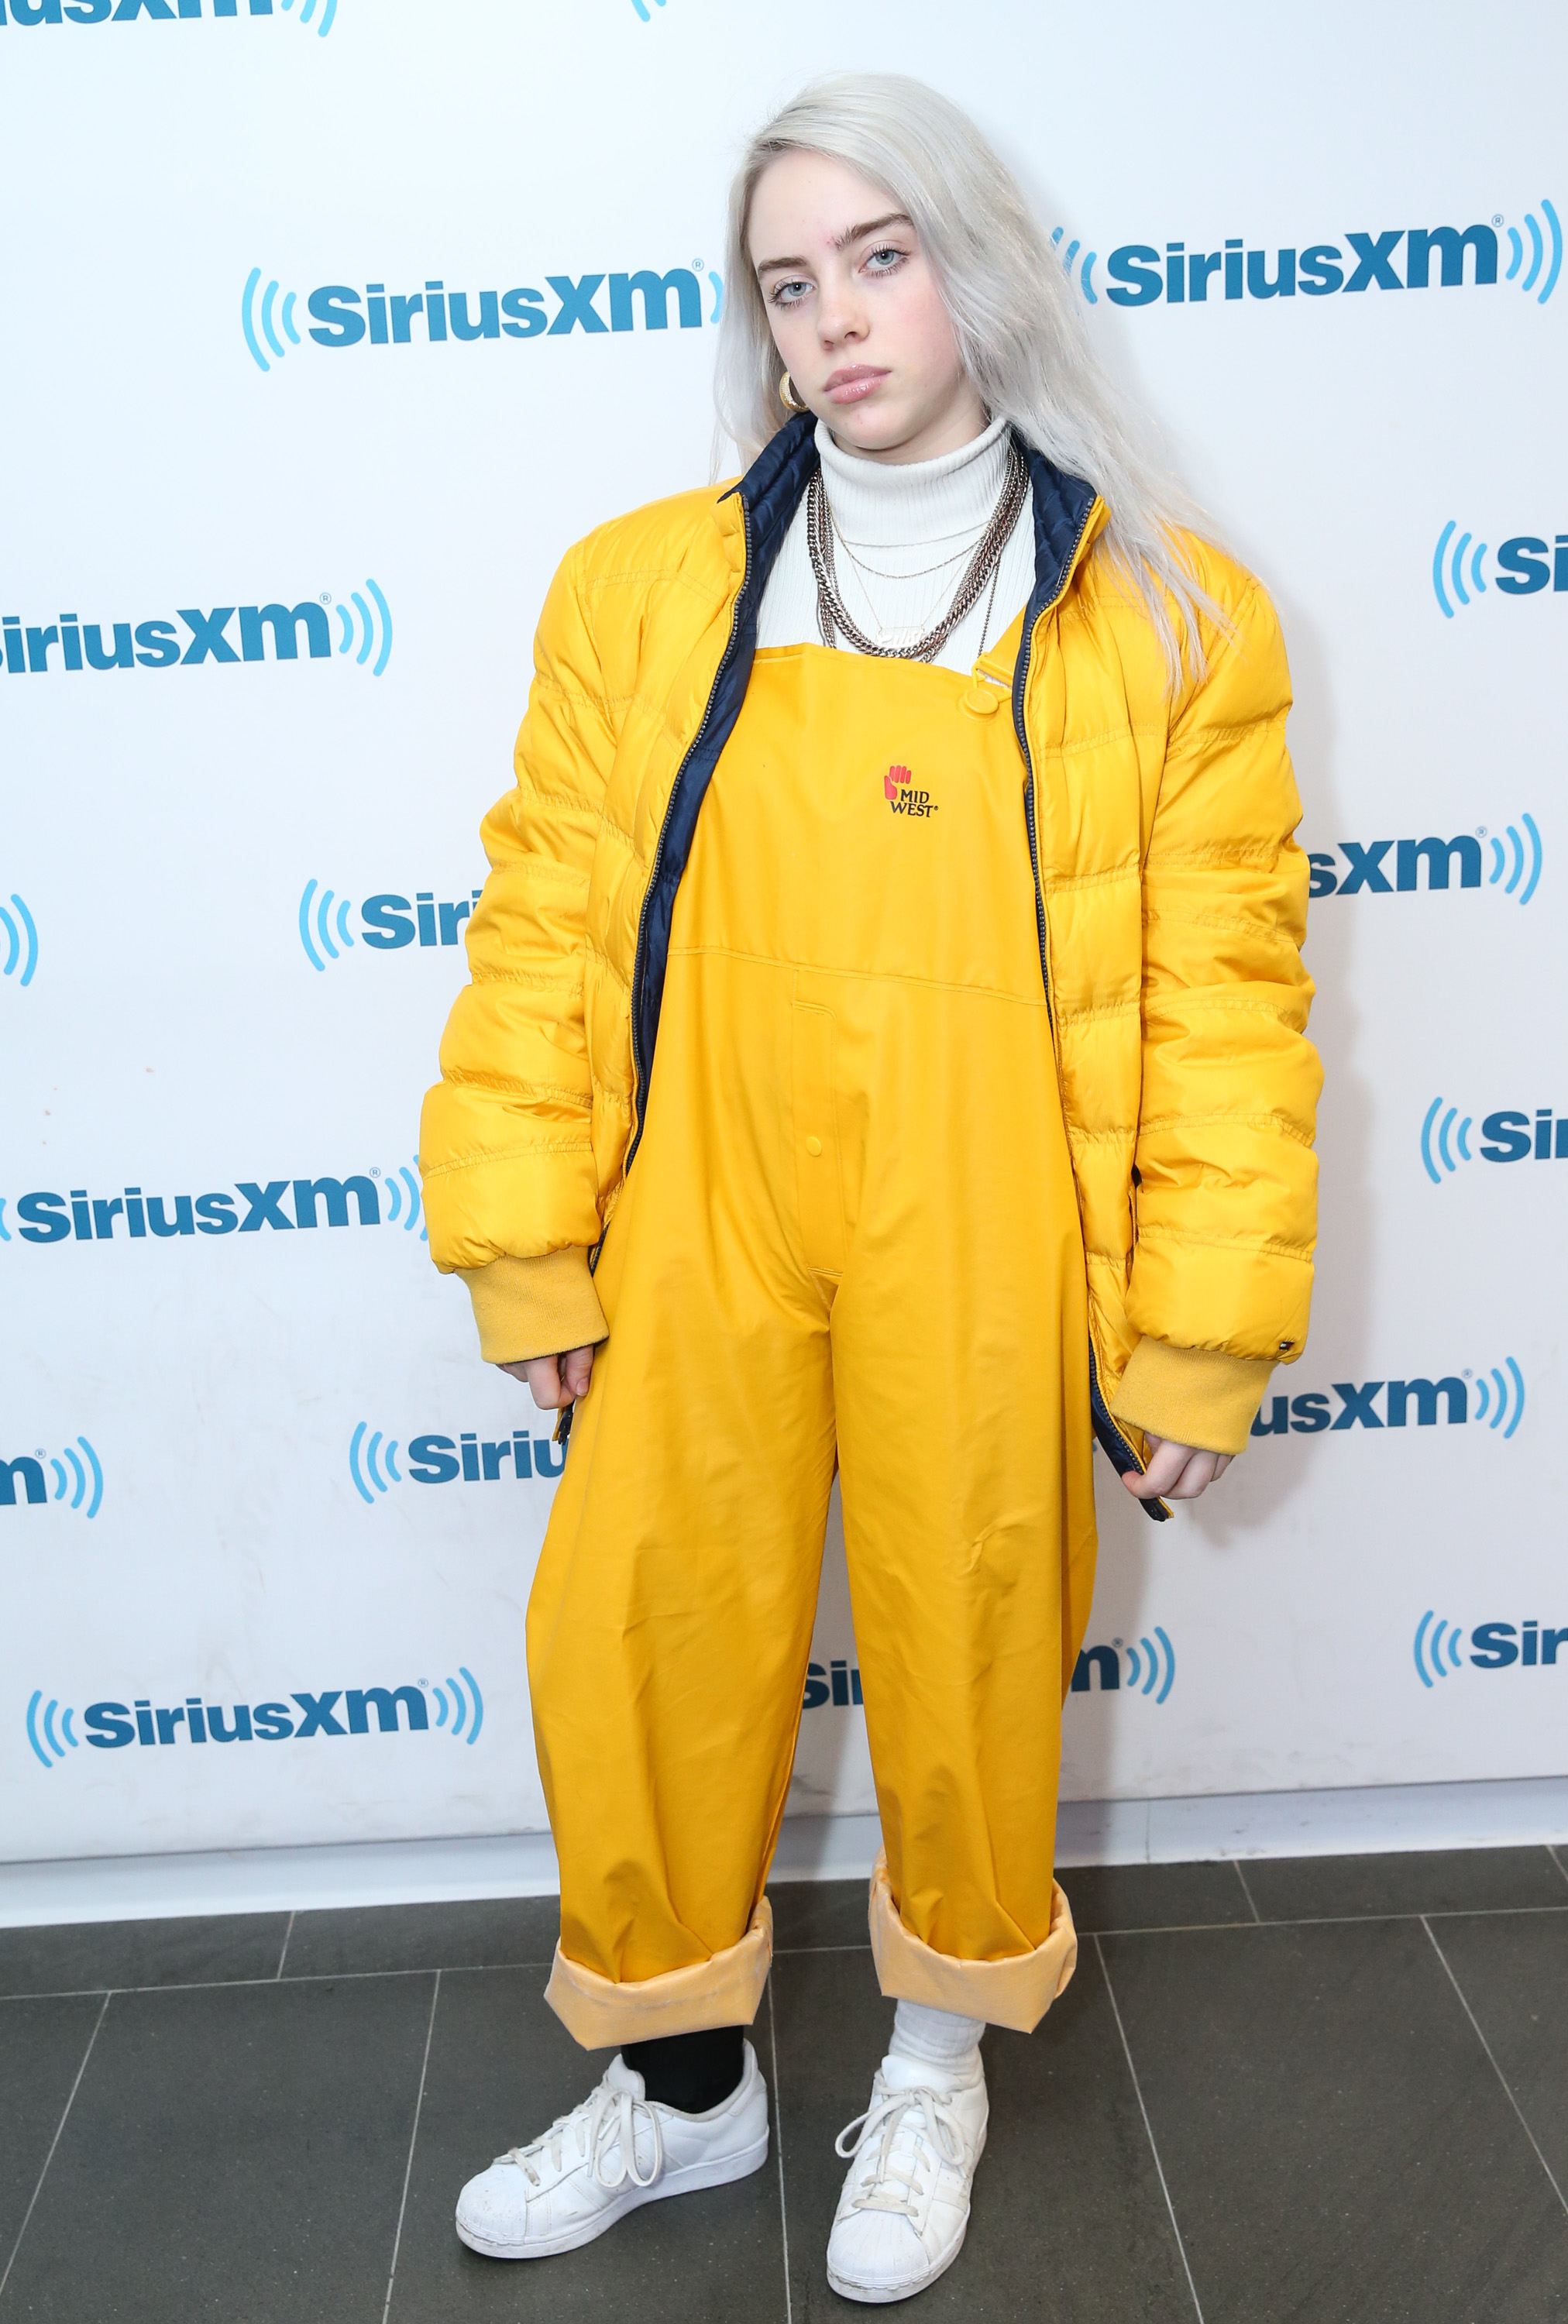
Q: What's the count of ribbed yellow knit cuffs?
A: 2